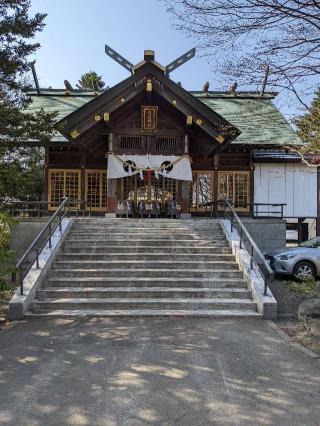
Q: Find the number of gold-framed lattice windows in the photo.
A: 4